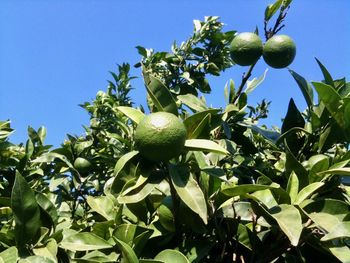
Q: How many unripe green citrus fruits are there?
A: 4